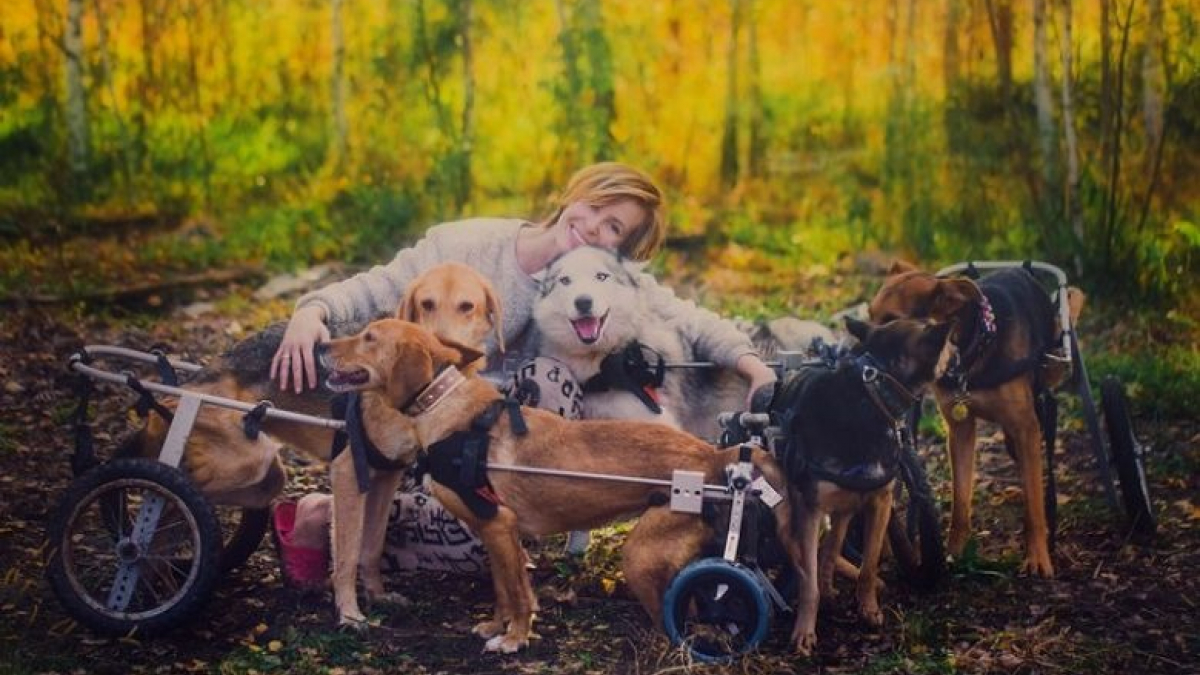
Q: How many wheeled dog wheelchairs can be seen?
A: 5